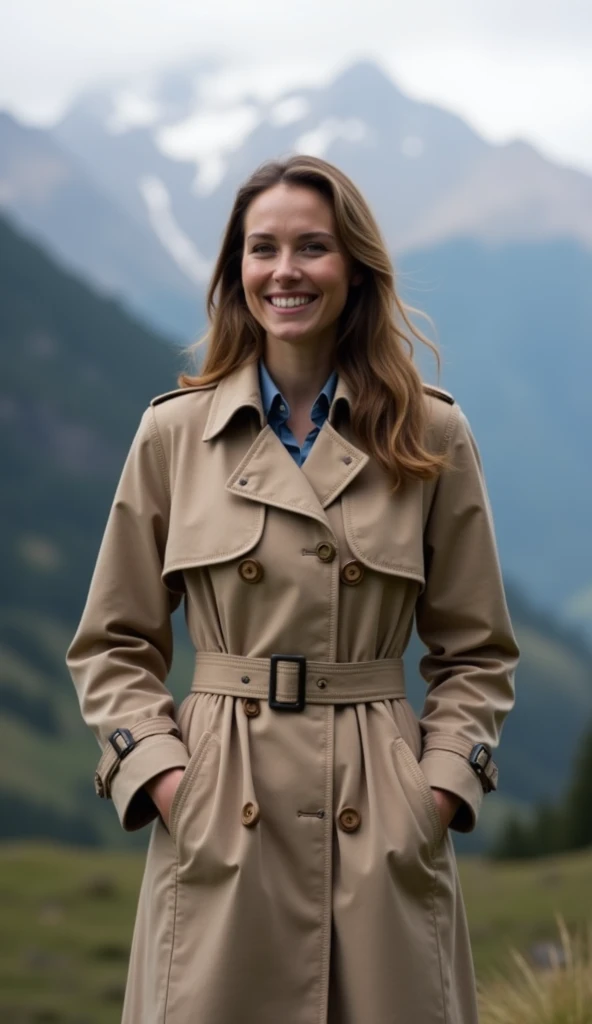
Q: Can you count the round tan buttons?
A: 6